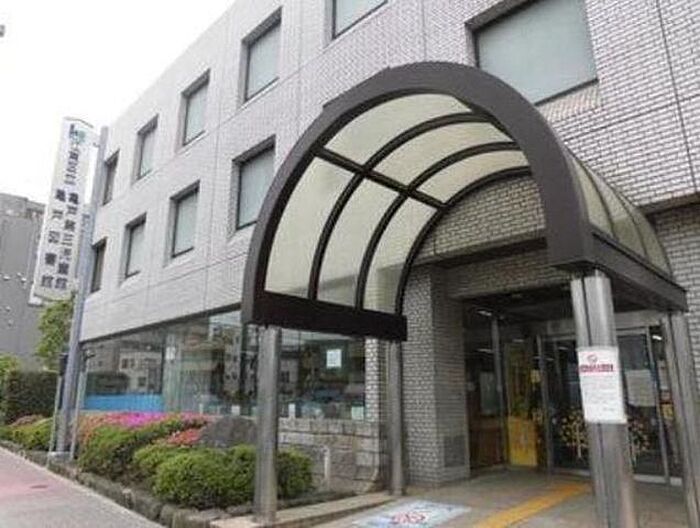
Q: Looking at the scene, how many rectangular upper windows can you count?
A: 10